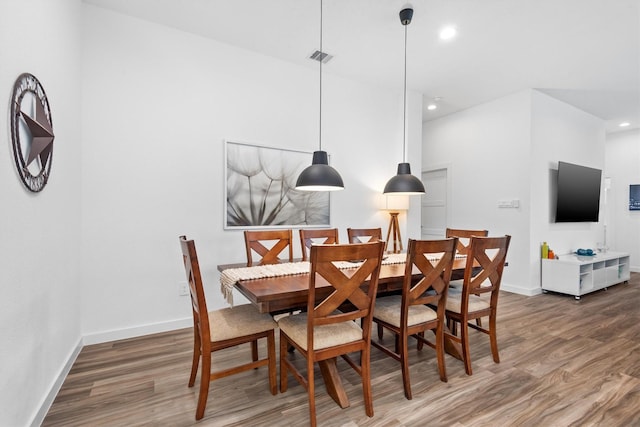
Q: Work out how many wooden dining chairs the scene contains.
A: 8